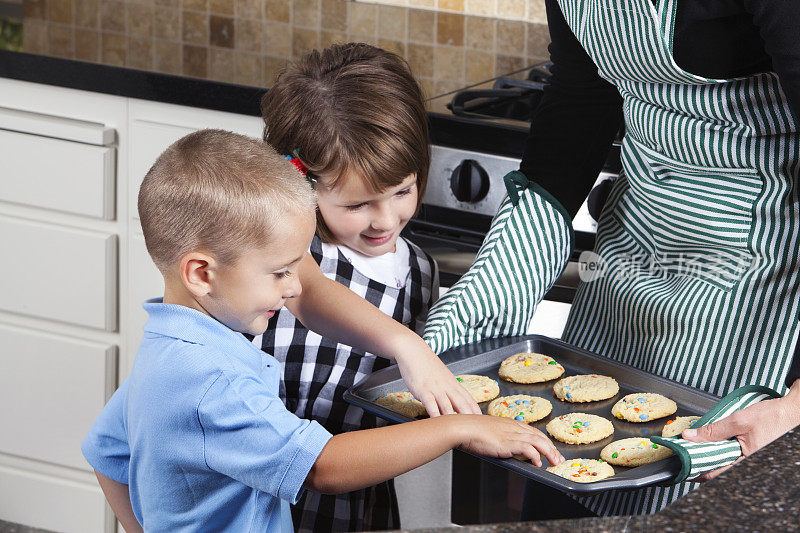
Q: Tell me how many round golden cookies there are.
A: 10